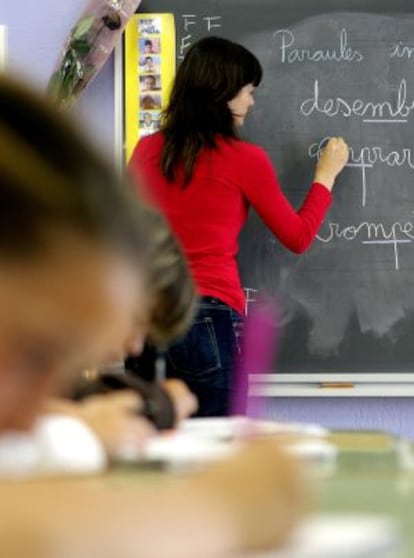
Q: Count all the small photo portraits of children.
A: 5